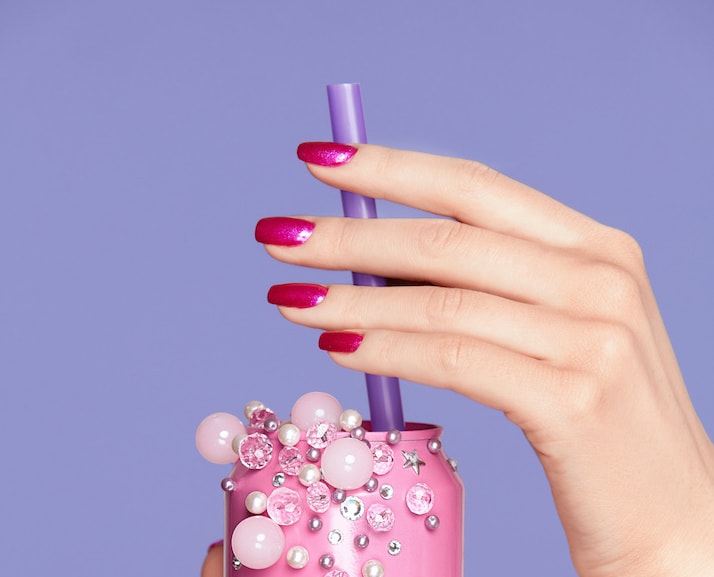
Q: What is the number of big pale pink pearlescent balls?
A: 4